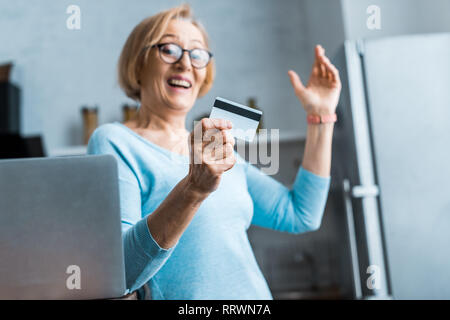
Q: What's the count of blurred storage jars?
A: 2